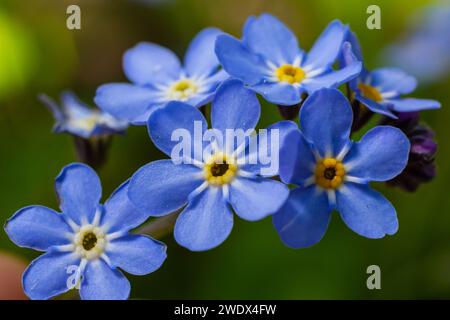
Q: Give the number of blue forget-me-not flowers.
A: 7